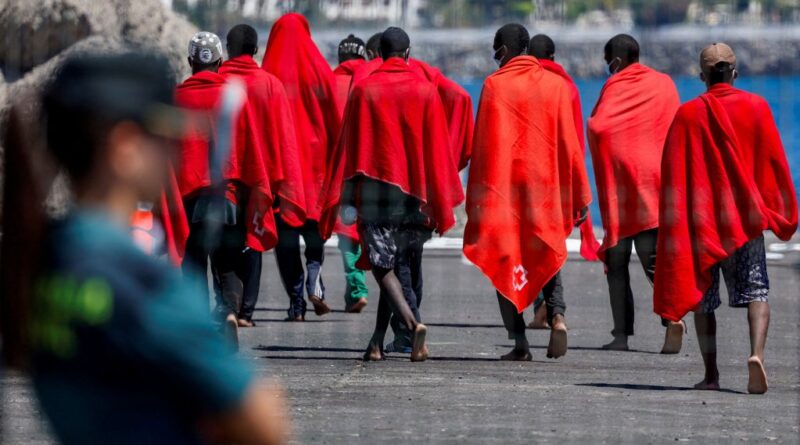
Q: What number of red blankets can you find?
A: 10